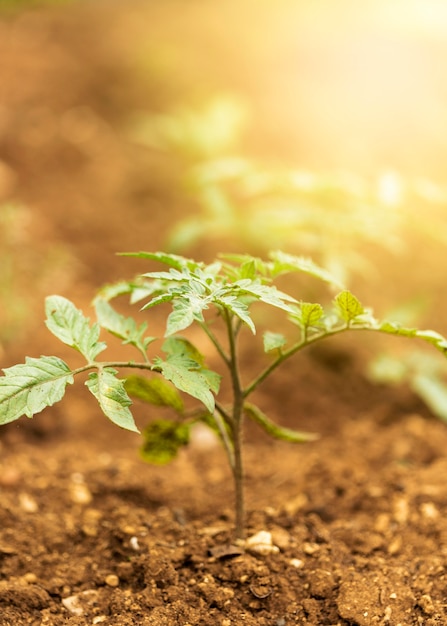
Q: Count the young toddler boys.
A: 0